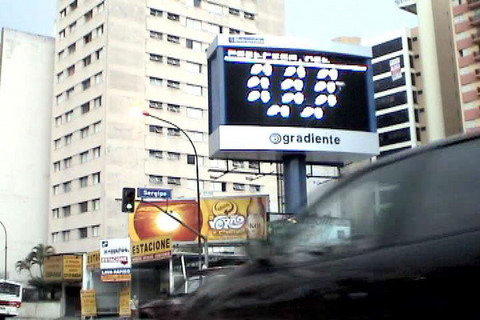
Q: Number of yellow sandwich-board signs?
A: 2